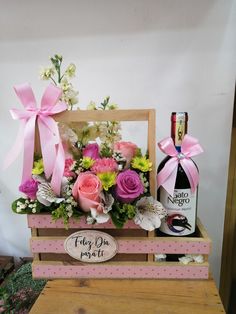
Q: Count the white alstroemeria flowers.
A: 3